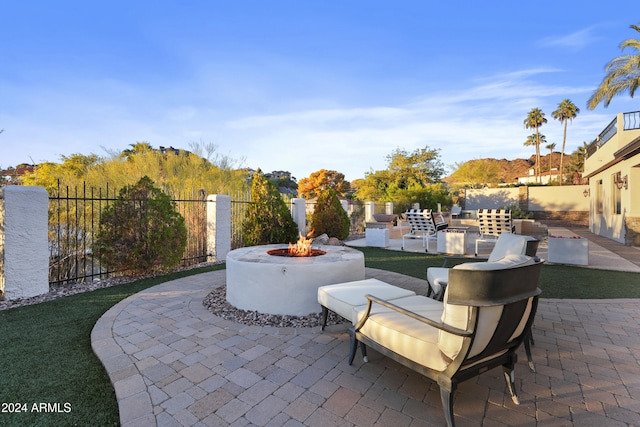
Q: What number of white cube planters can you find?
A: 3